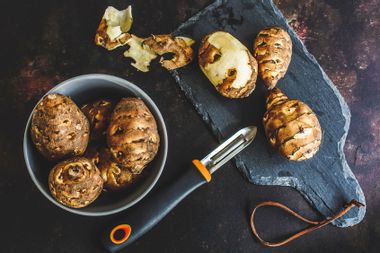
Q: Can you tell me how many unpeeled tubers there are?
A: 7